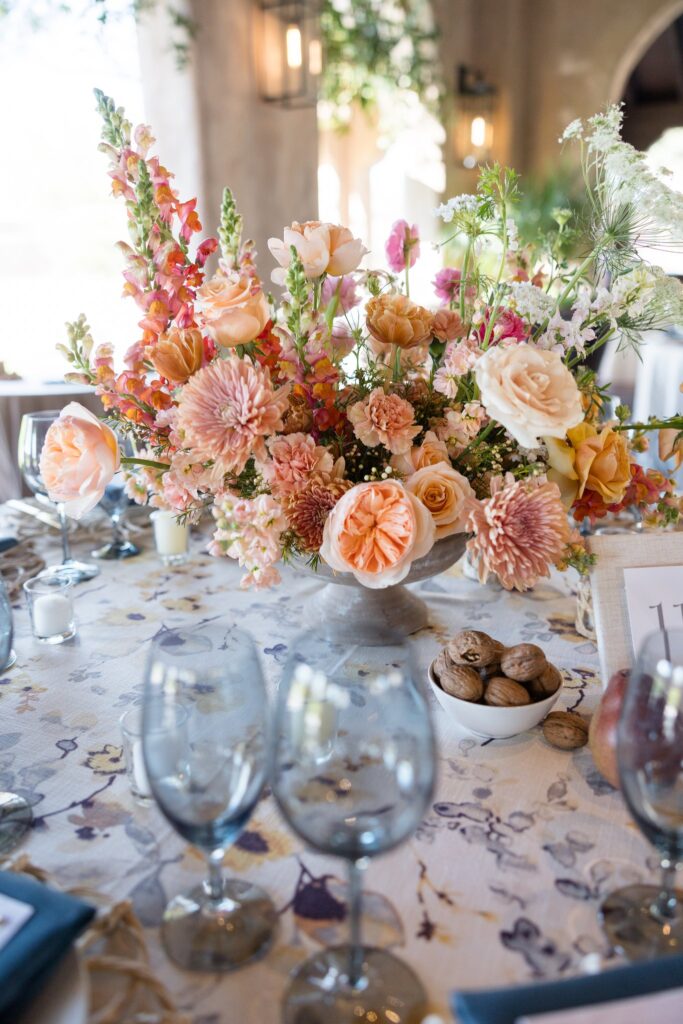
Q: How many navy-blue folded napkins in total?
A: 2